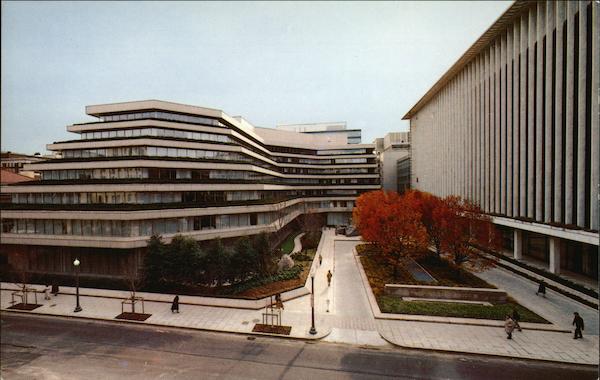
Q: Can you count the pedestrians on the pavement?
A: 10